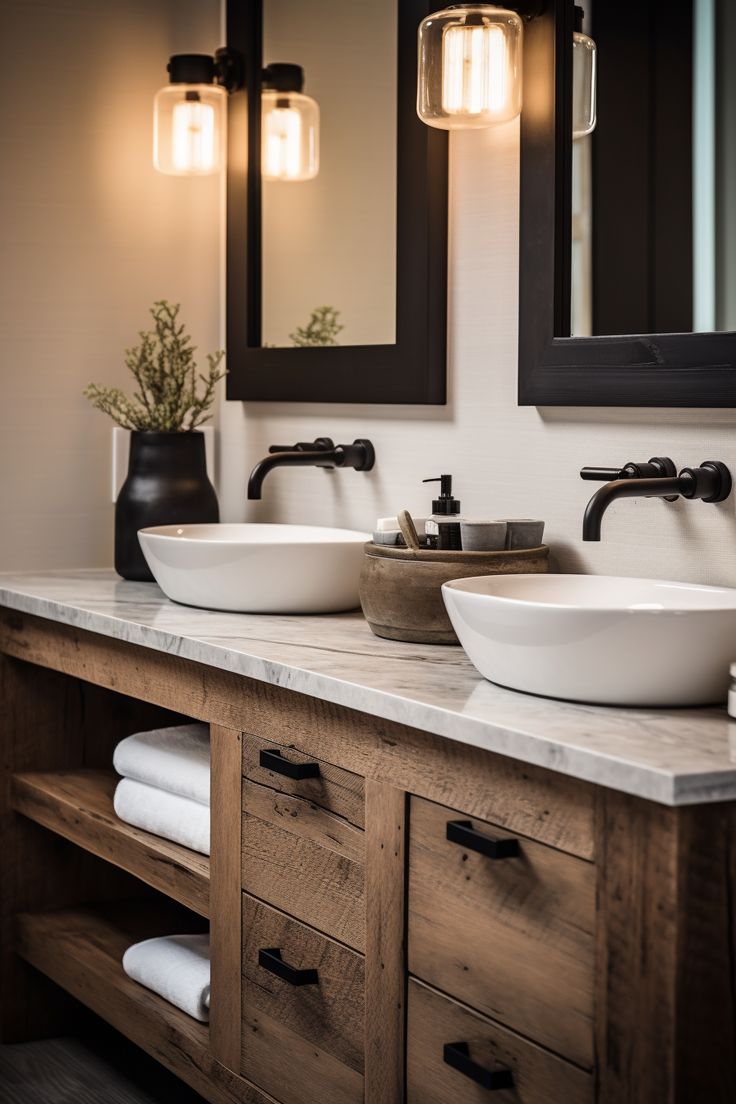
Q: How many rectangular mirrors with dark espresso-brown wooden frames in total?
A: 2